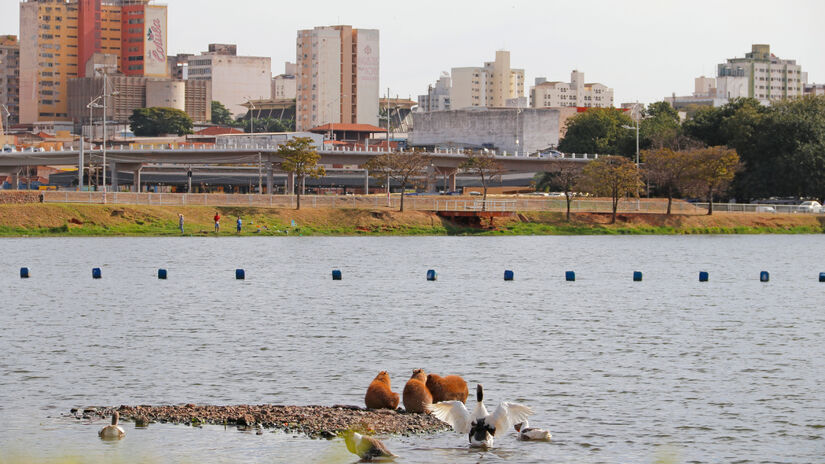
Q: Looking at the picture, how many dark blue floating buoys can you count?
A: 12